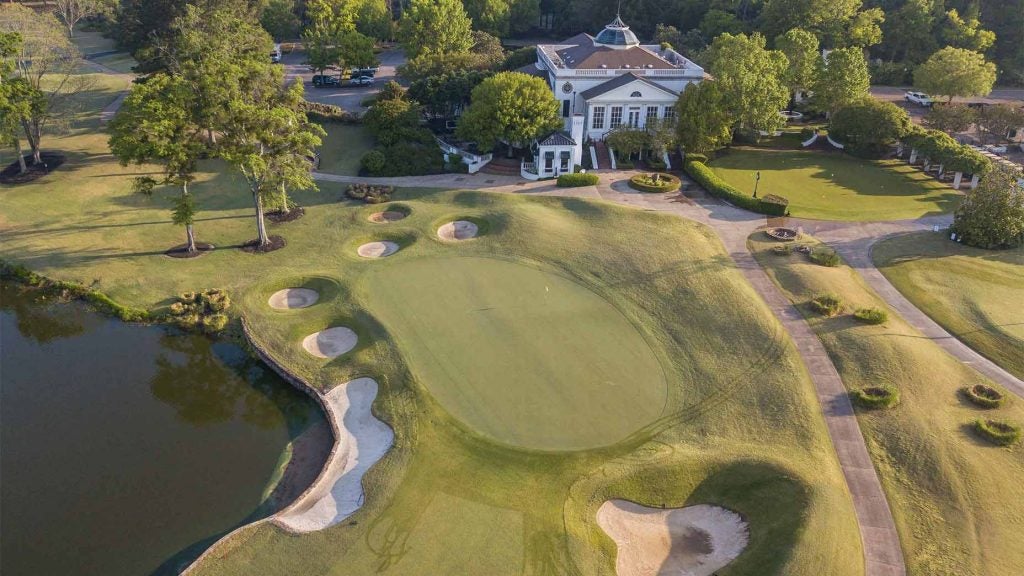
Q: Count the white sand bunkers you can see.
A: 7